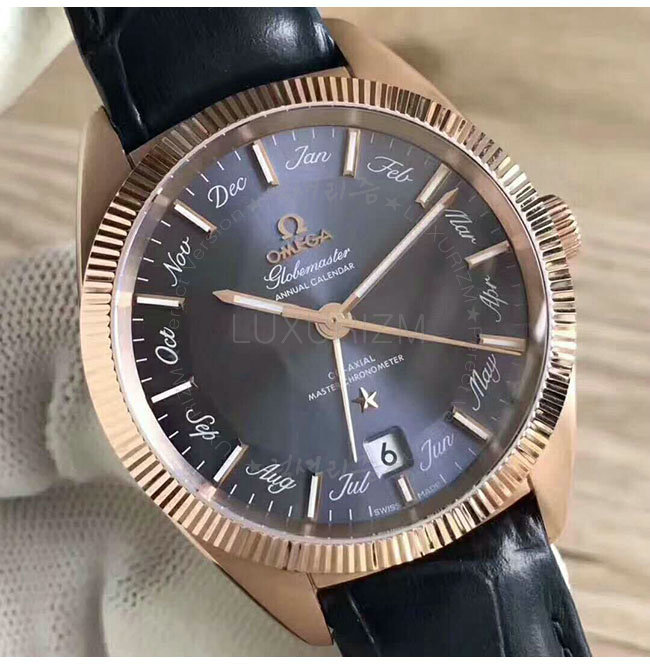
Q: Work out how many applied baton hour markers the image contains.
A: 12